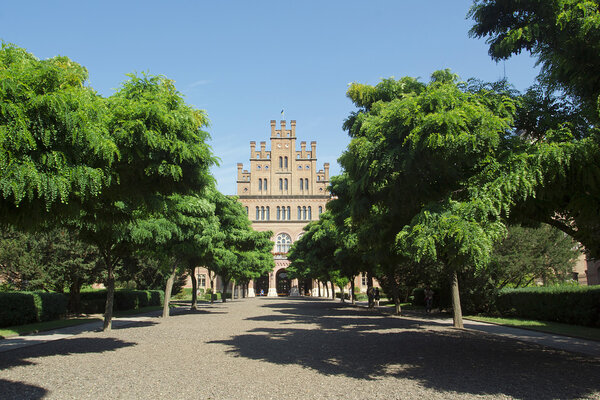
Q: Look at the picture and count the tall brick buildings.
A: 1